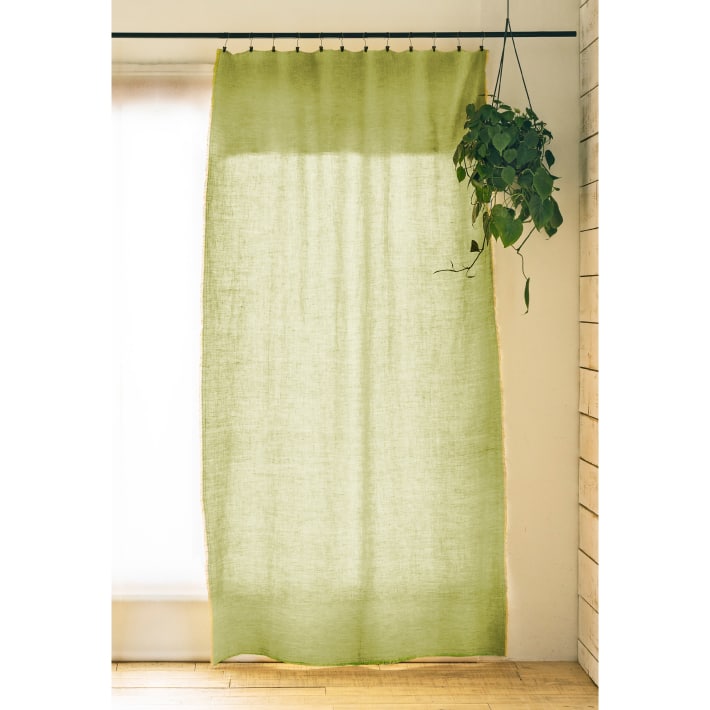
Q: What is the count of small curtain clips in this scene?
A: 12